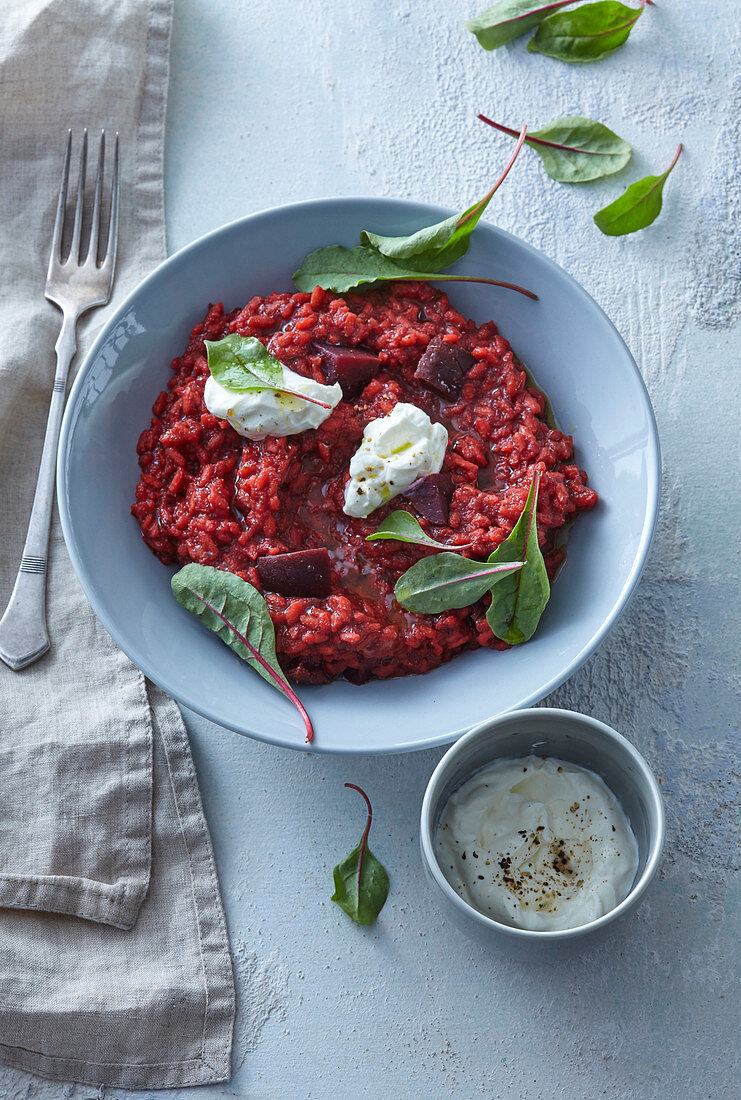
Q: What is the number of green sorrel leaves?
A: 12